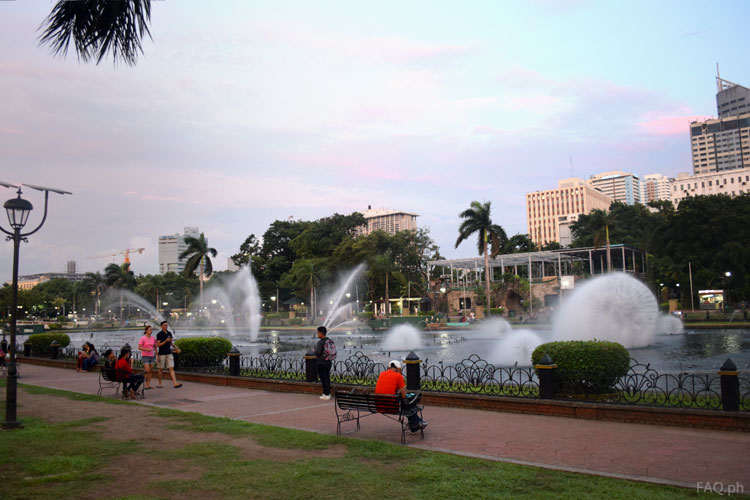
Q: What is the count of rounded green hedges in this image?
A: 3